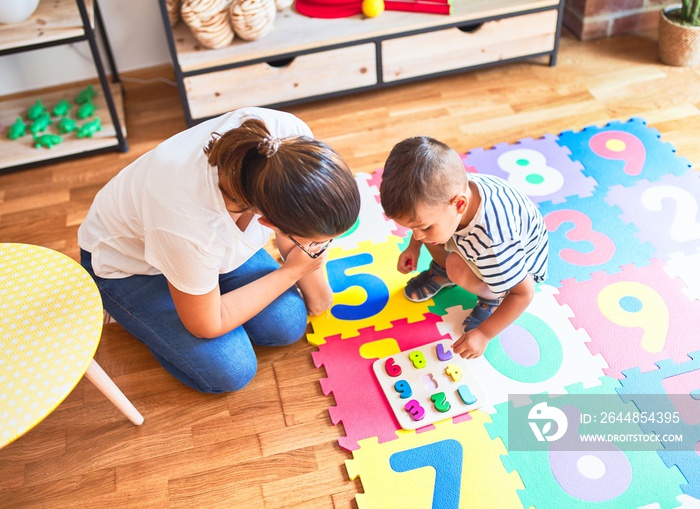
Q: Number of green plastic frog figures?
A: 9